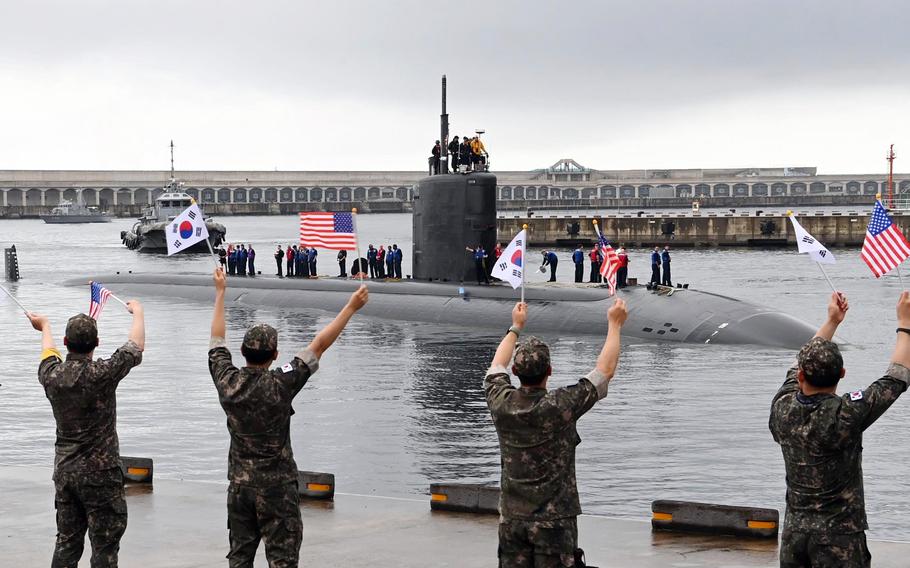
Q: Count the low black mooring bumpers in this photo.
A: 4